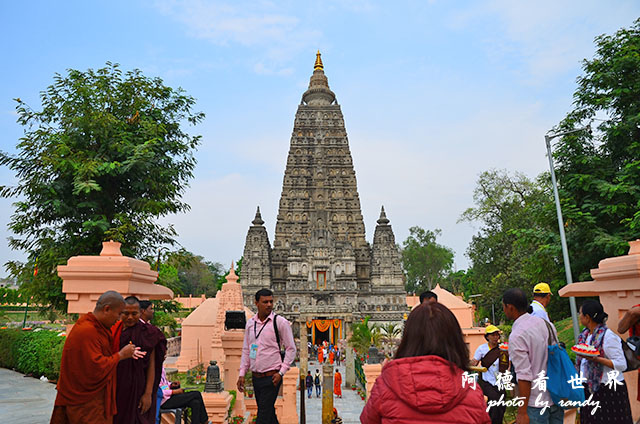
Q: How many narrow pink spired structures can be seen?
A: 1